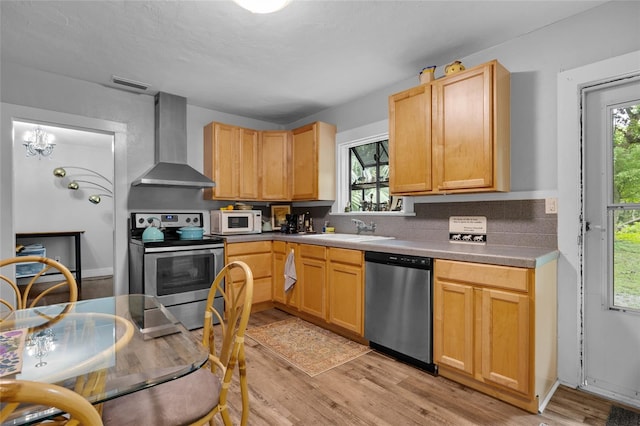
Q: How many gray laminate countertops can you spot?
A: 1